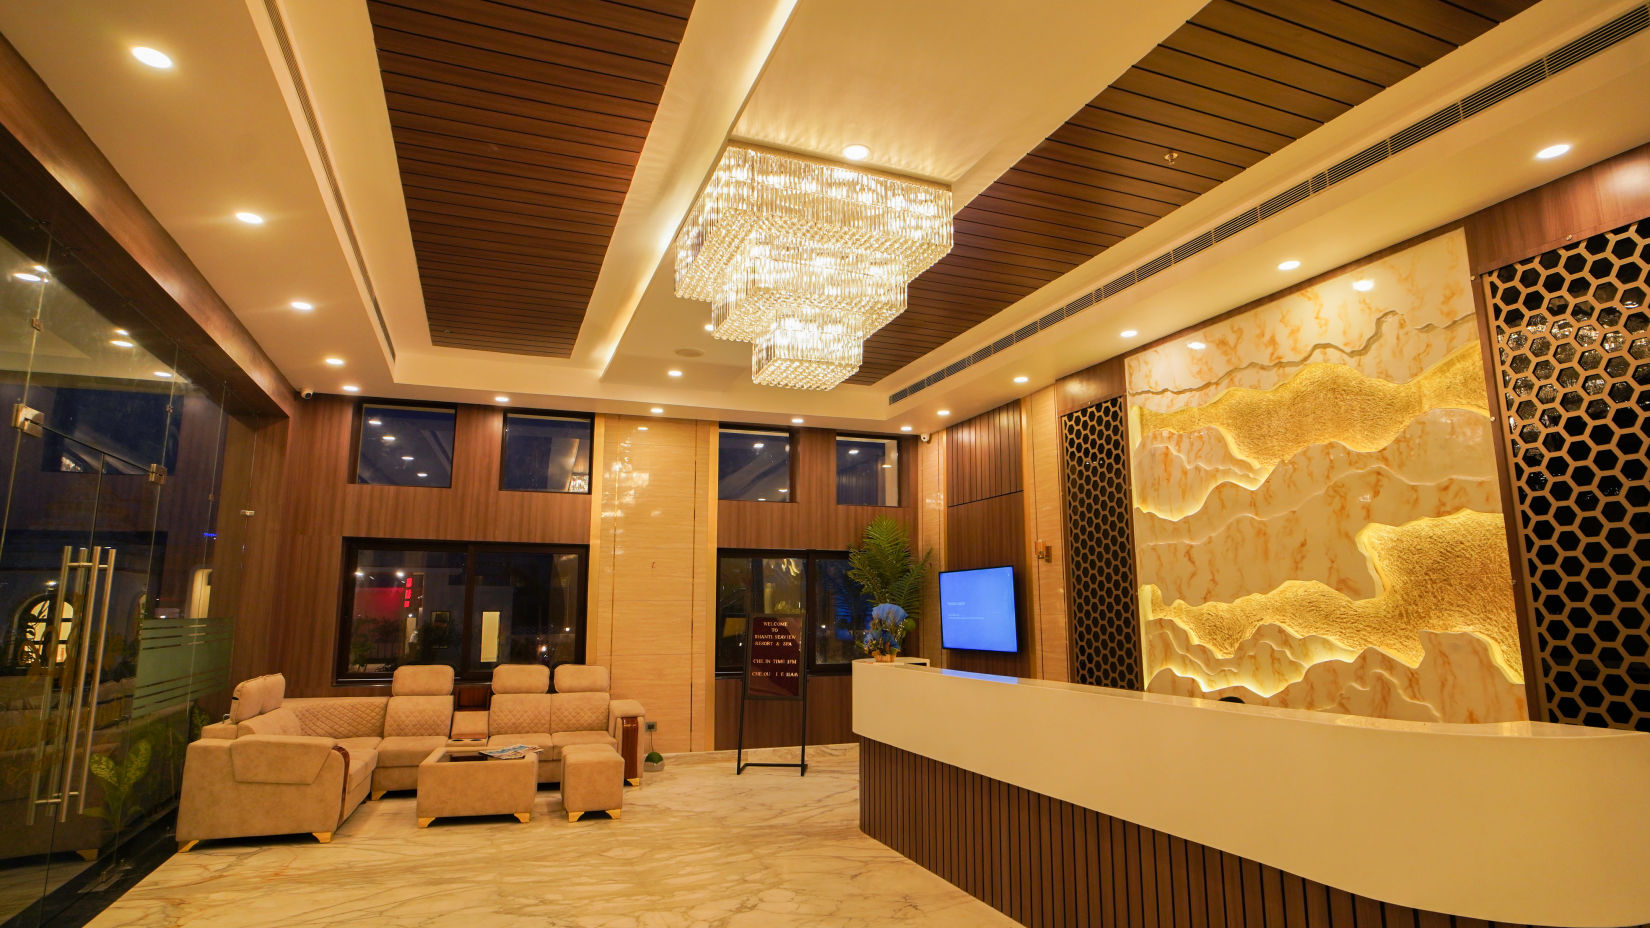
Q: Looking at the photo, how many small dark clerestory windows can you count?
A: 4